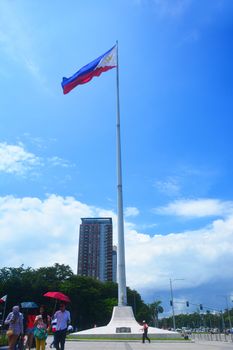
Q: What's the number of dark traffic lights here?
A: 3